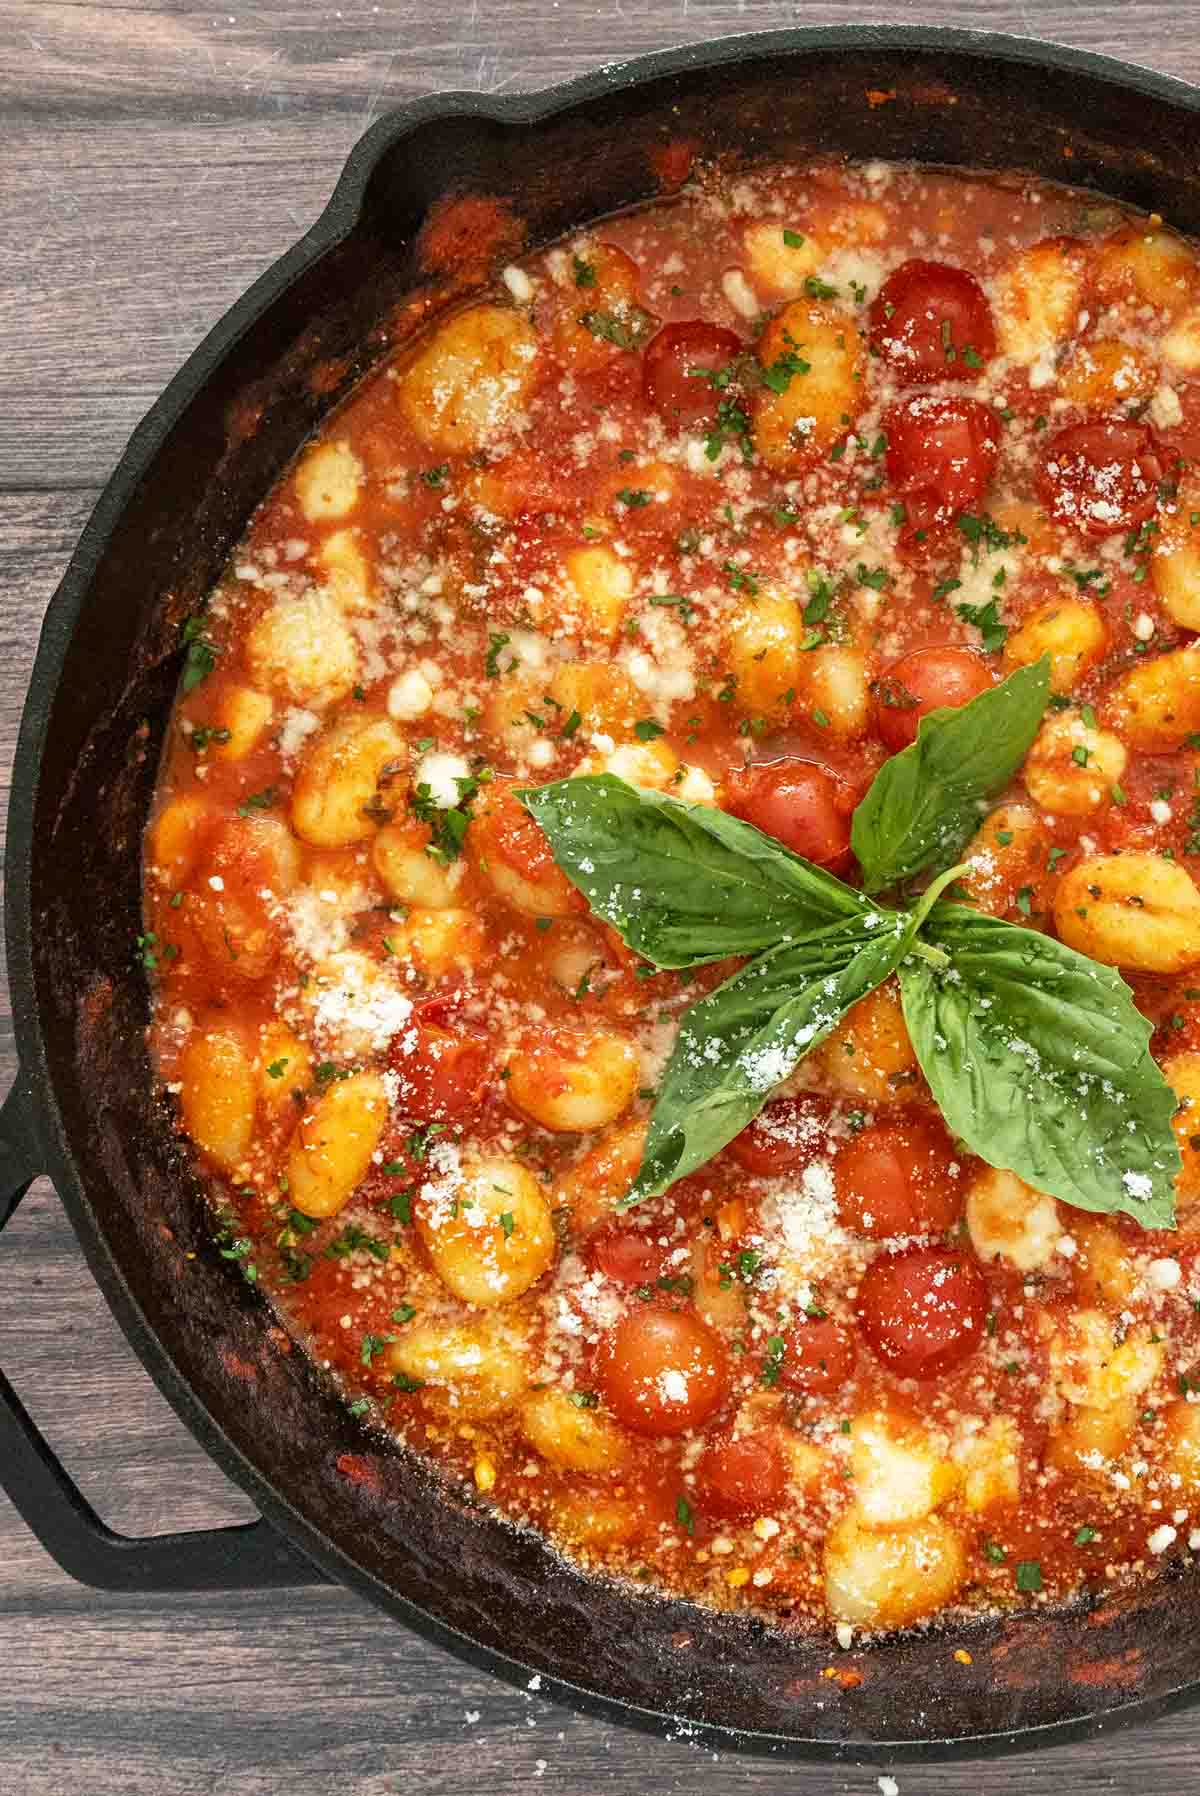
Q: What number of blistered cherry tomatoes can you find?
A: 14